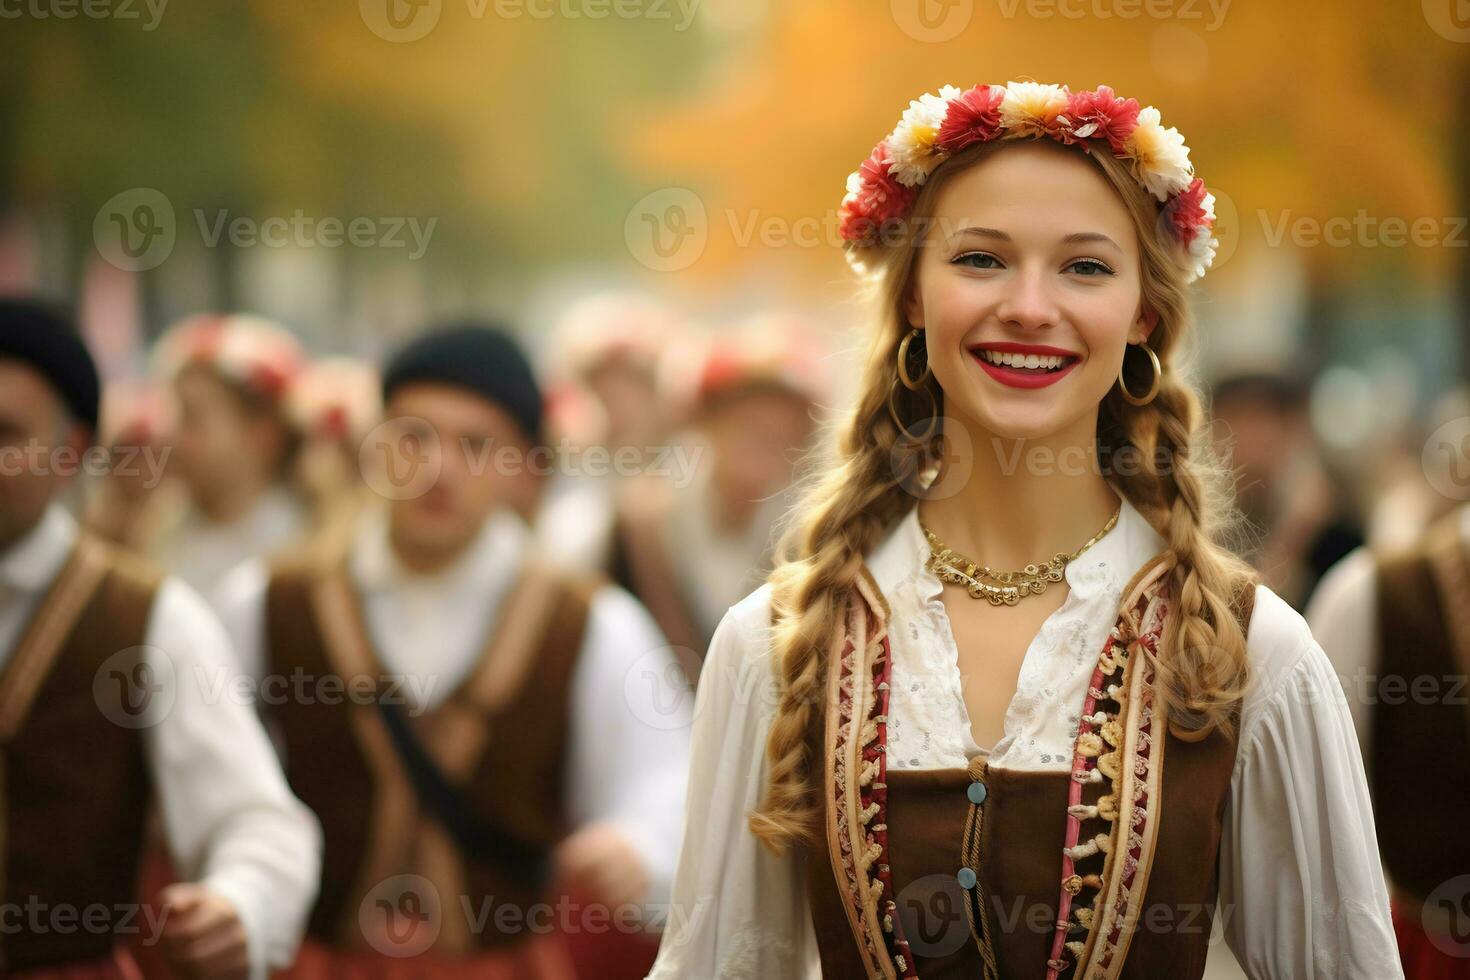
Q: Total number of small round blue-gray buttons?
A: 2